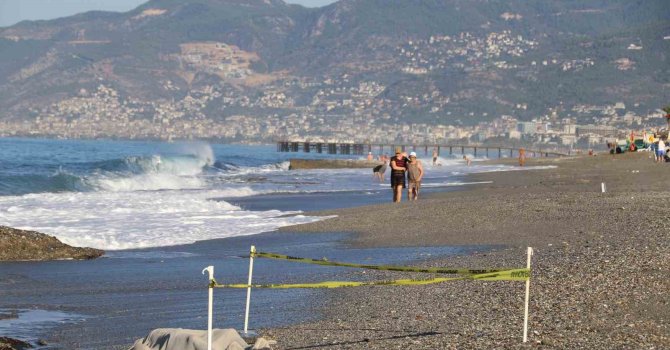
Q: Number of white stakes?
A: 3